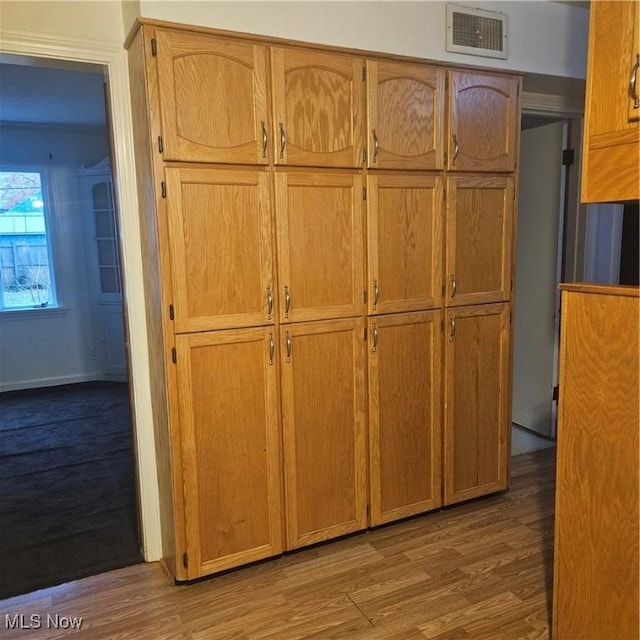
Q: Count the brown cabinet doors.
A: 13